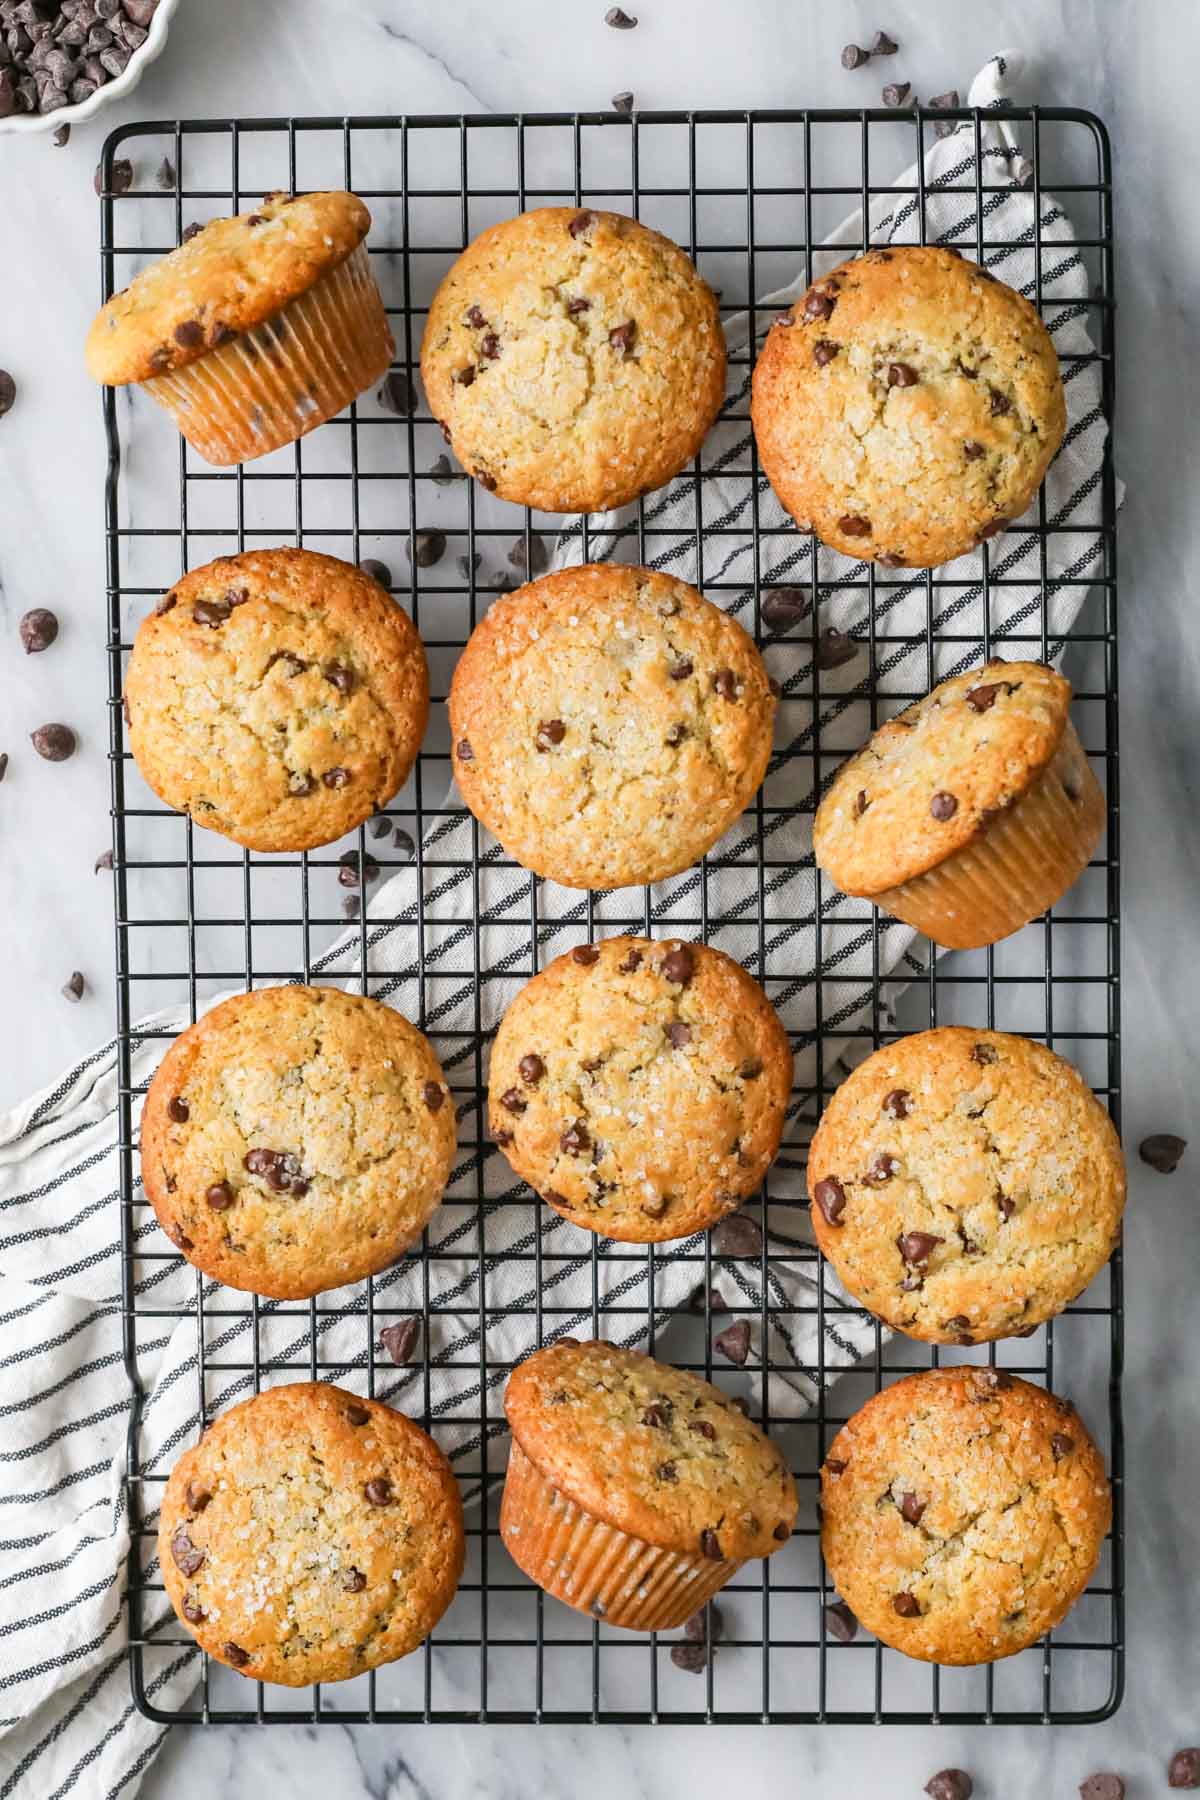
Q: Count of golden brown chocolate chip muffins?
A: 12